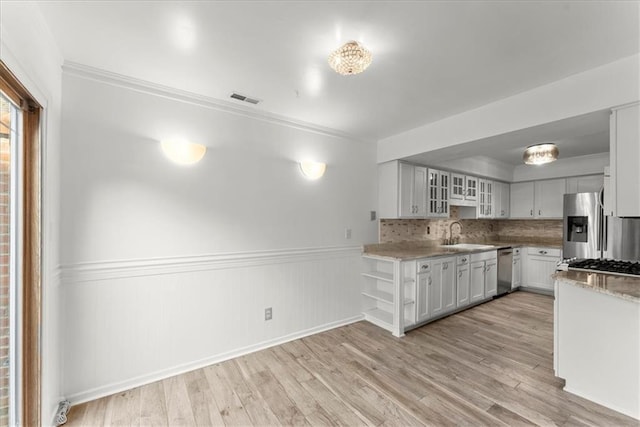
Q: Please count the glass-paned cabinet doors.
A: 6